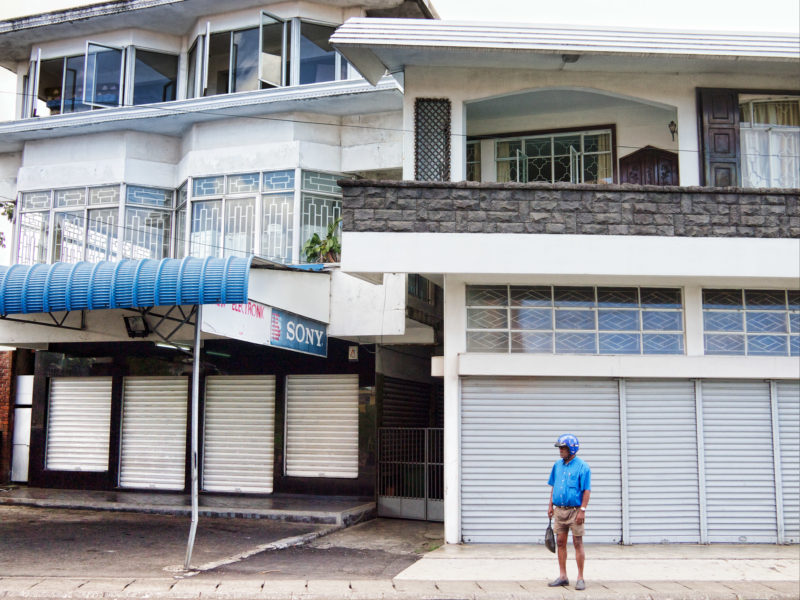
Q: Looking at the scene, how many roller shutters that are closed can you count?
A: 8